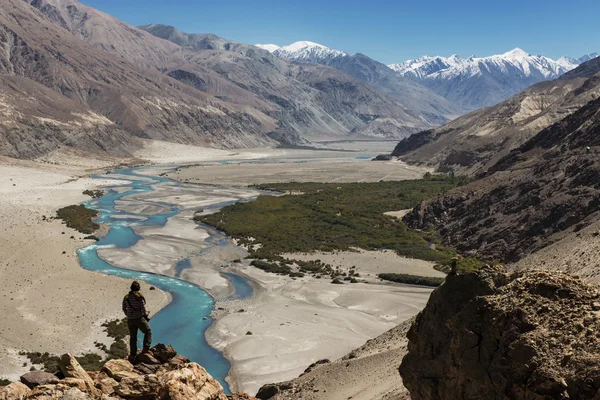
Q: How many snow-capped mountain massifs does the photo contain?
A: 2